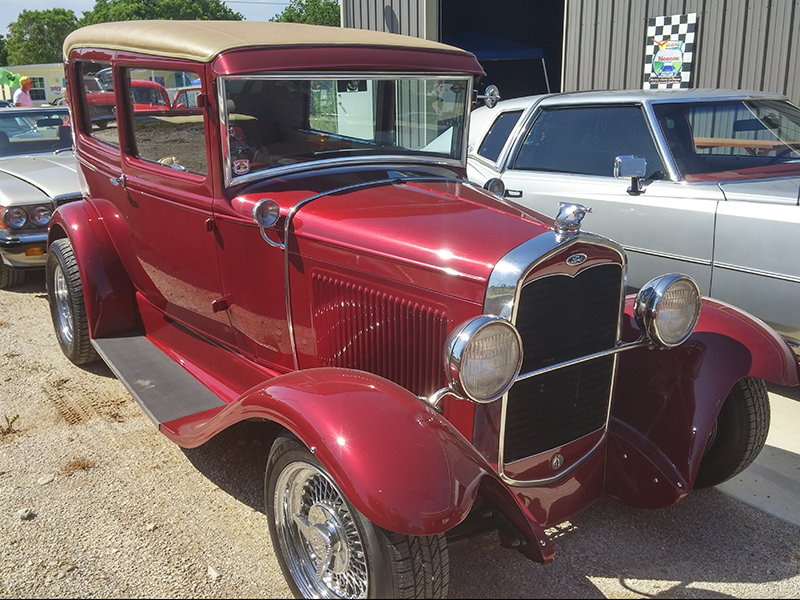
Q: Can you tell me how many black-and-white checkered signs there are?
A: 1